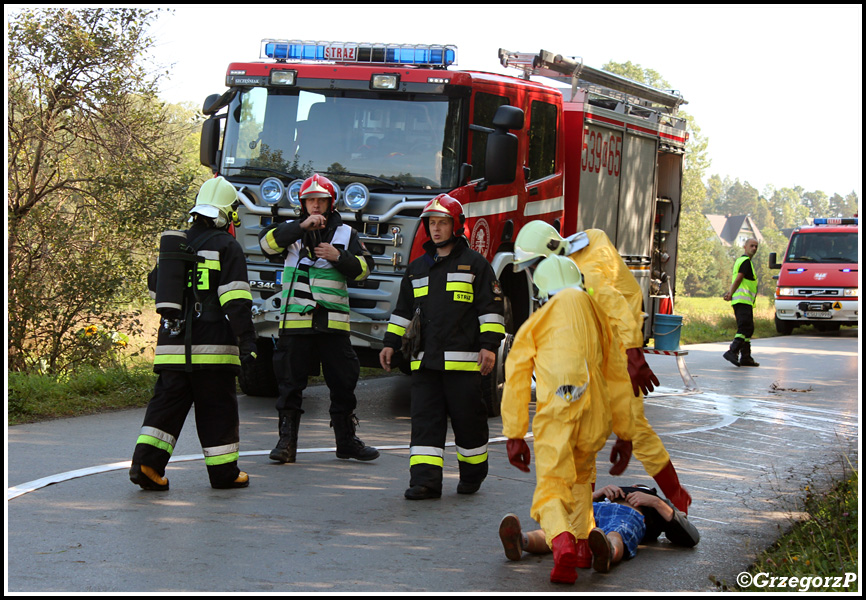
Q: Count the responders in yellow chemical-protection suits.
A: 2